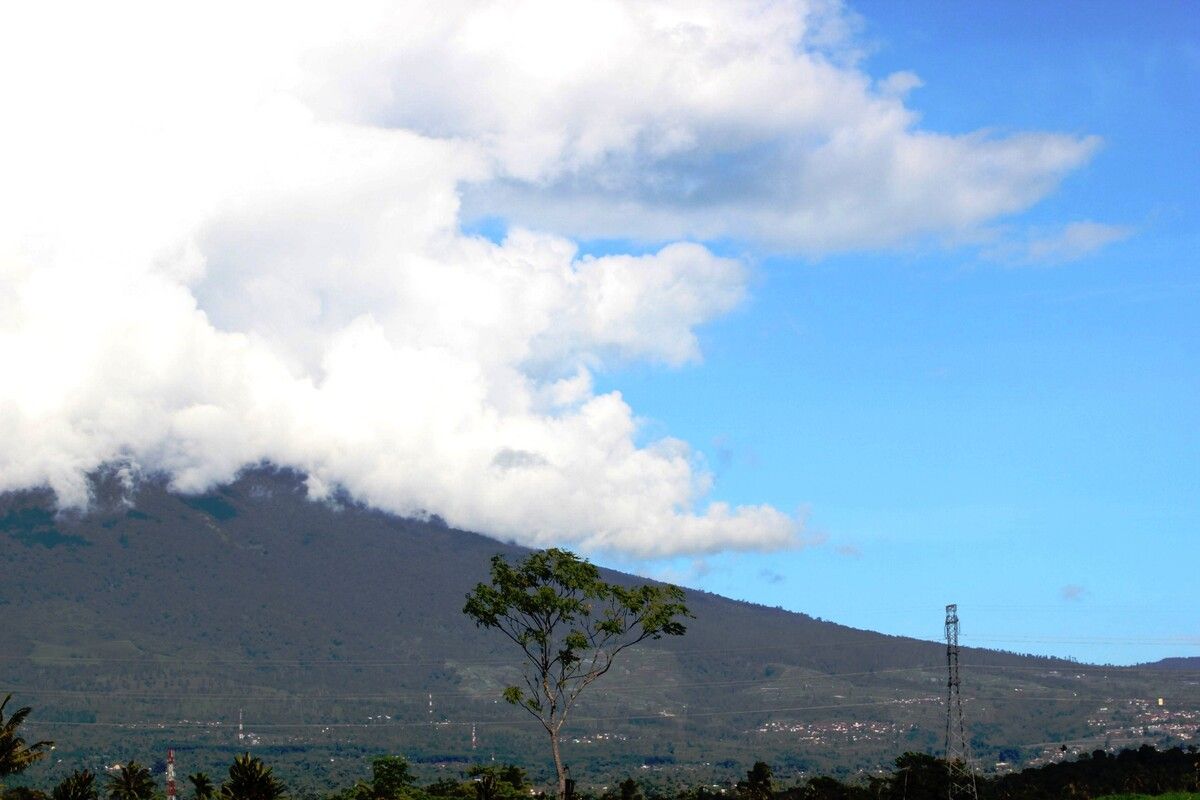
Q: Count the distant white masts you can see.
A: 3